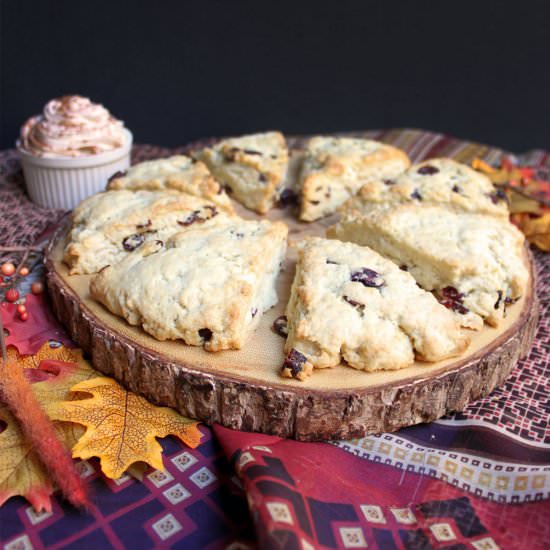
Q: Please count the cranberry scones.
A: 8